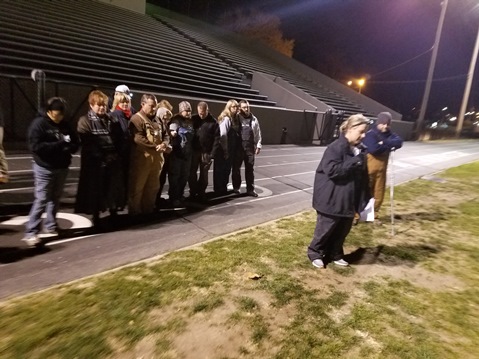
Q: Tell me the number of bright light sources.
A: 2